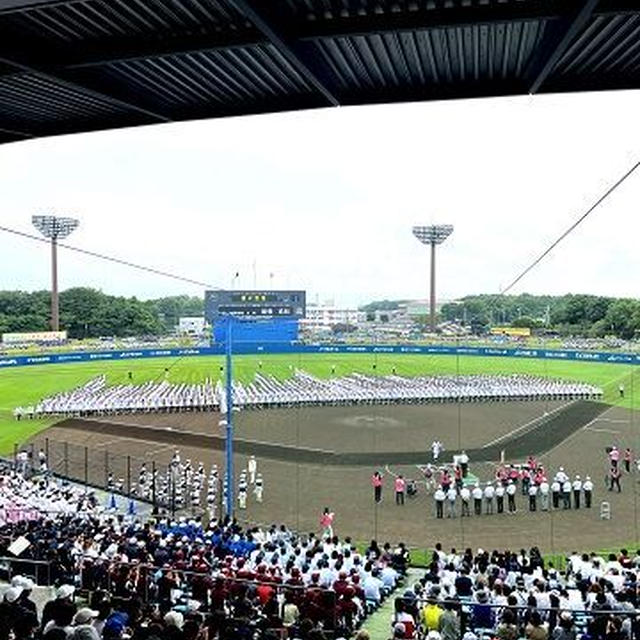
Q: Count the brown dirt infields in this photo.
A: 1